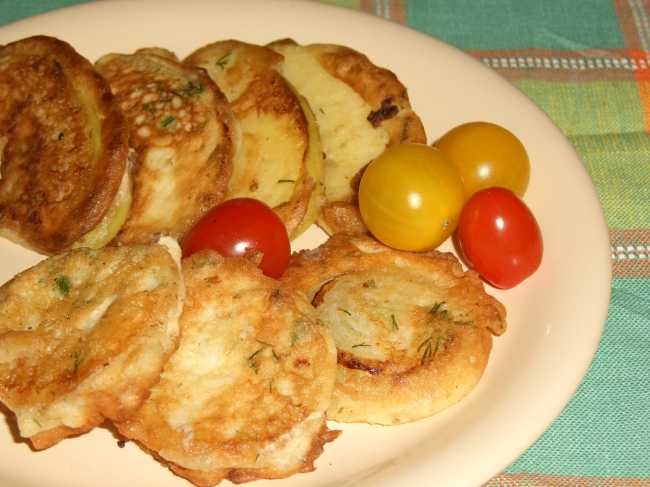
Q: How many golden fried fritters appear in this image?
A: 7